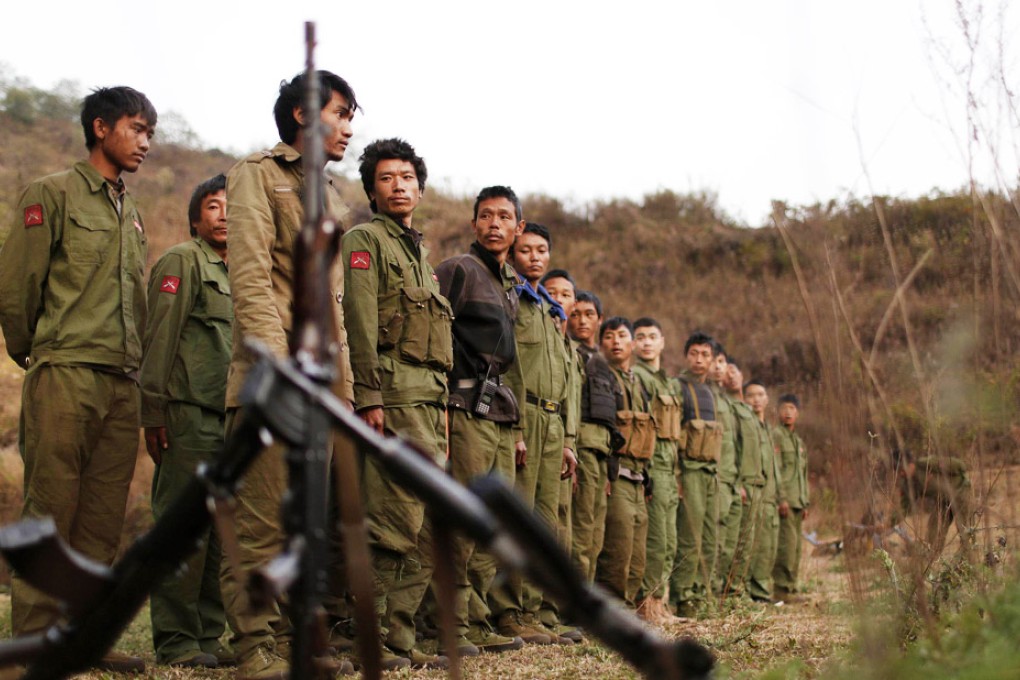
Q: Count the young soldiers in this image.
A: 15